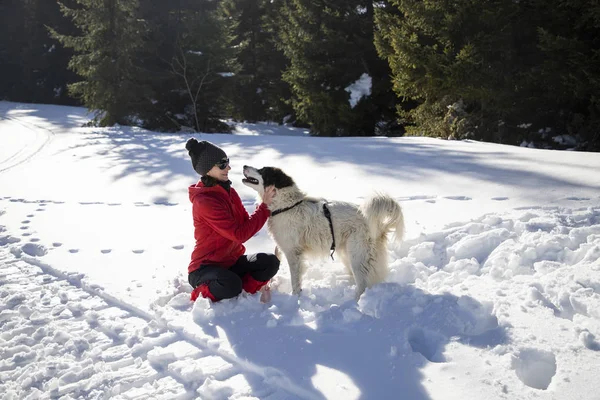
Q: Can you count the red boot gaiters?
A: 2